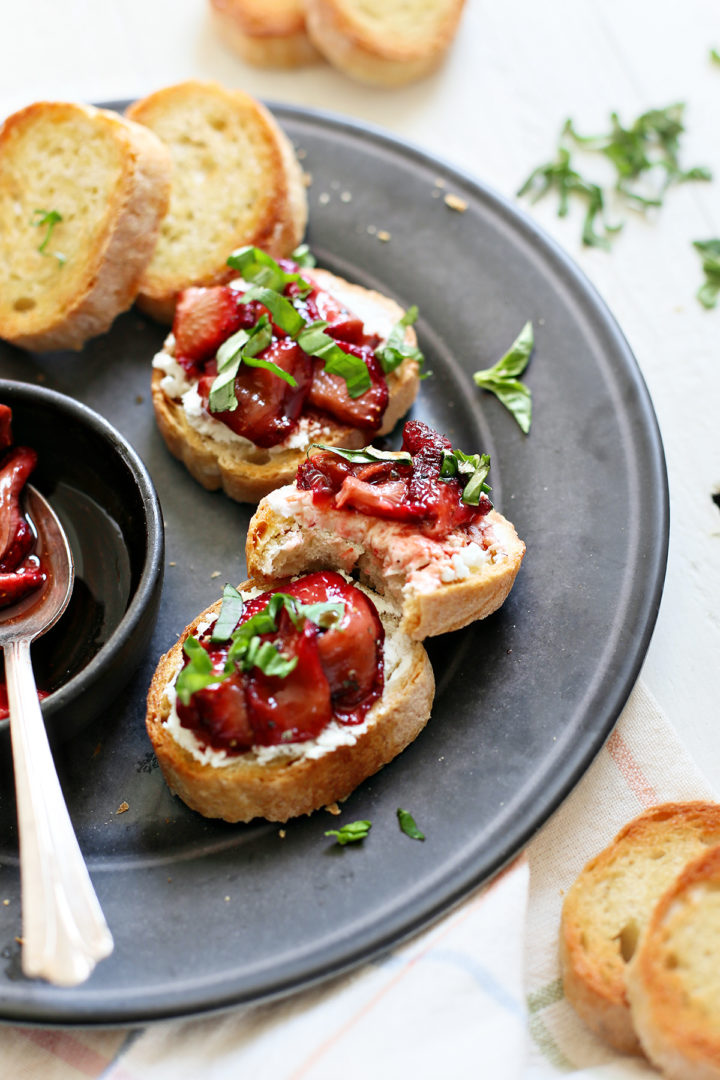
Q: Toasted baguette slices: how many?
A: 9